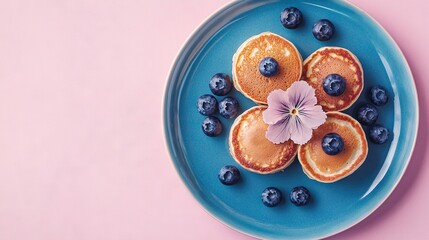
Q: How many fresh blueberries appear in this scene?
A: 15